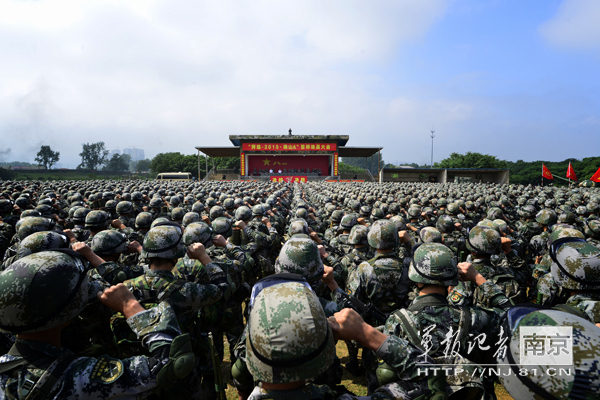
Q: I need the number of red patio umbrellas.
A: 0